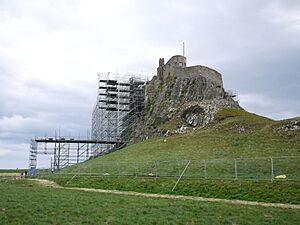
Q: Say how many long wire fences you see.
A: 1